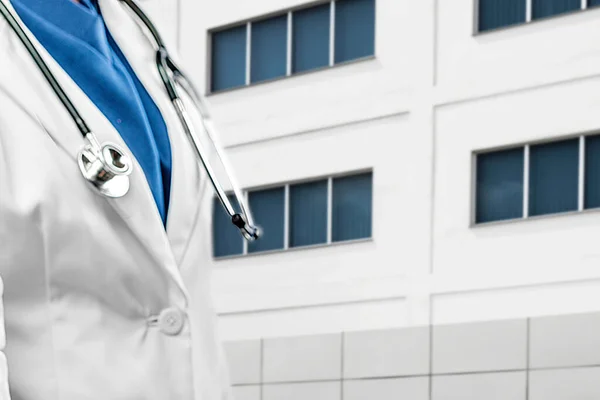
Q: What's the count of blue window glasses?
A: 14